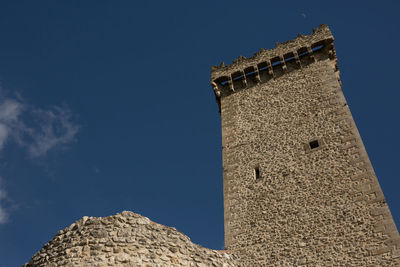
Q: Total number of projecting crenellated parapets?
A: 1